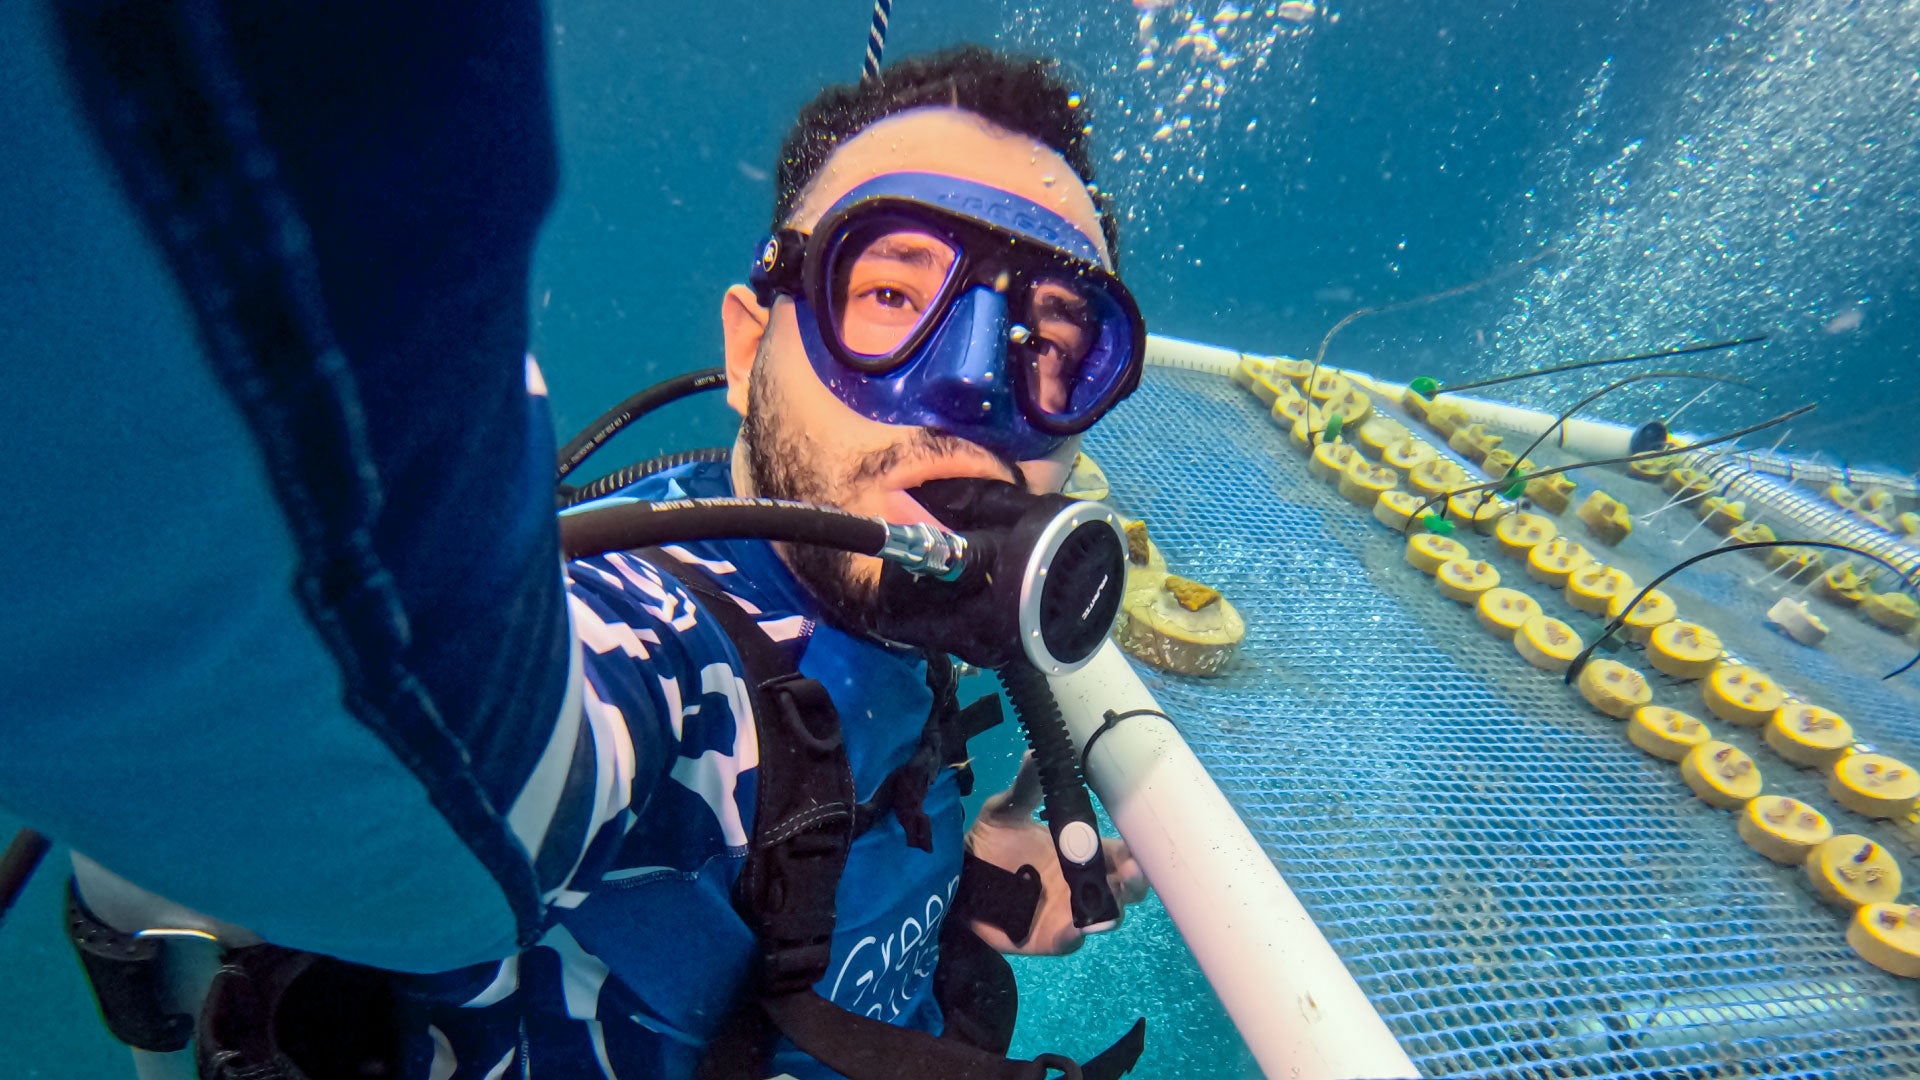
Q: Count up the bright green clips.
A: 4